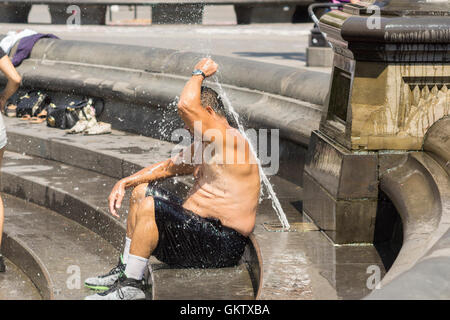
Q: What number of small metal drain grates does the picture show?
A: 1